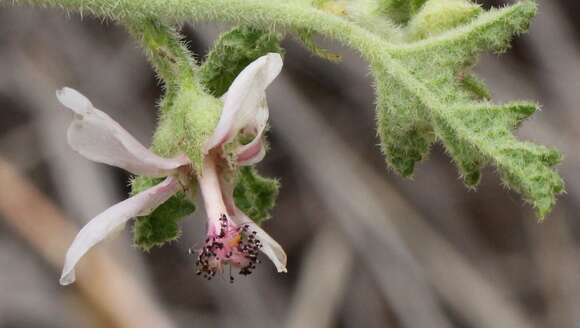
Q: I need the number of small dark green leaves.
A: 3